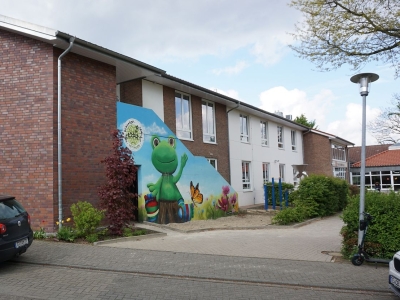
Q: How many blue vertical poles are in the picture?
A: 4